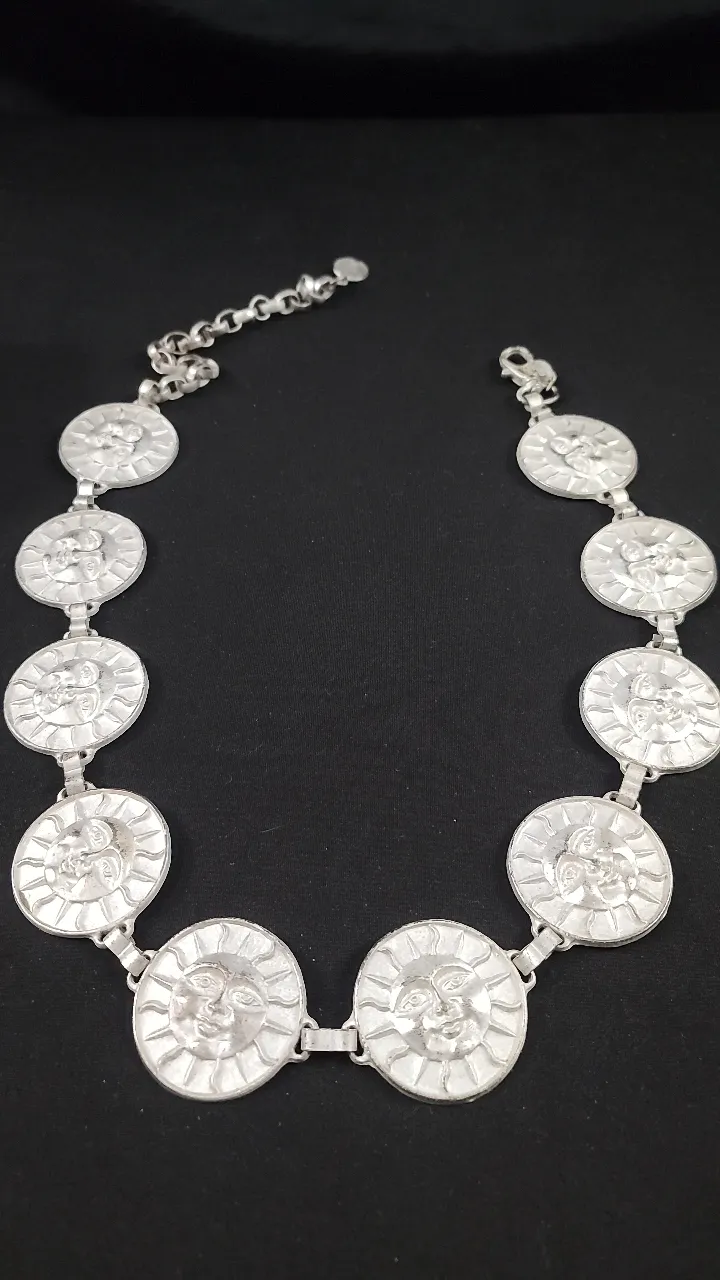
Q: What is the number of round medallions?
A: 10